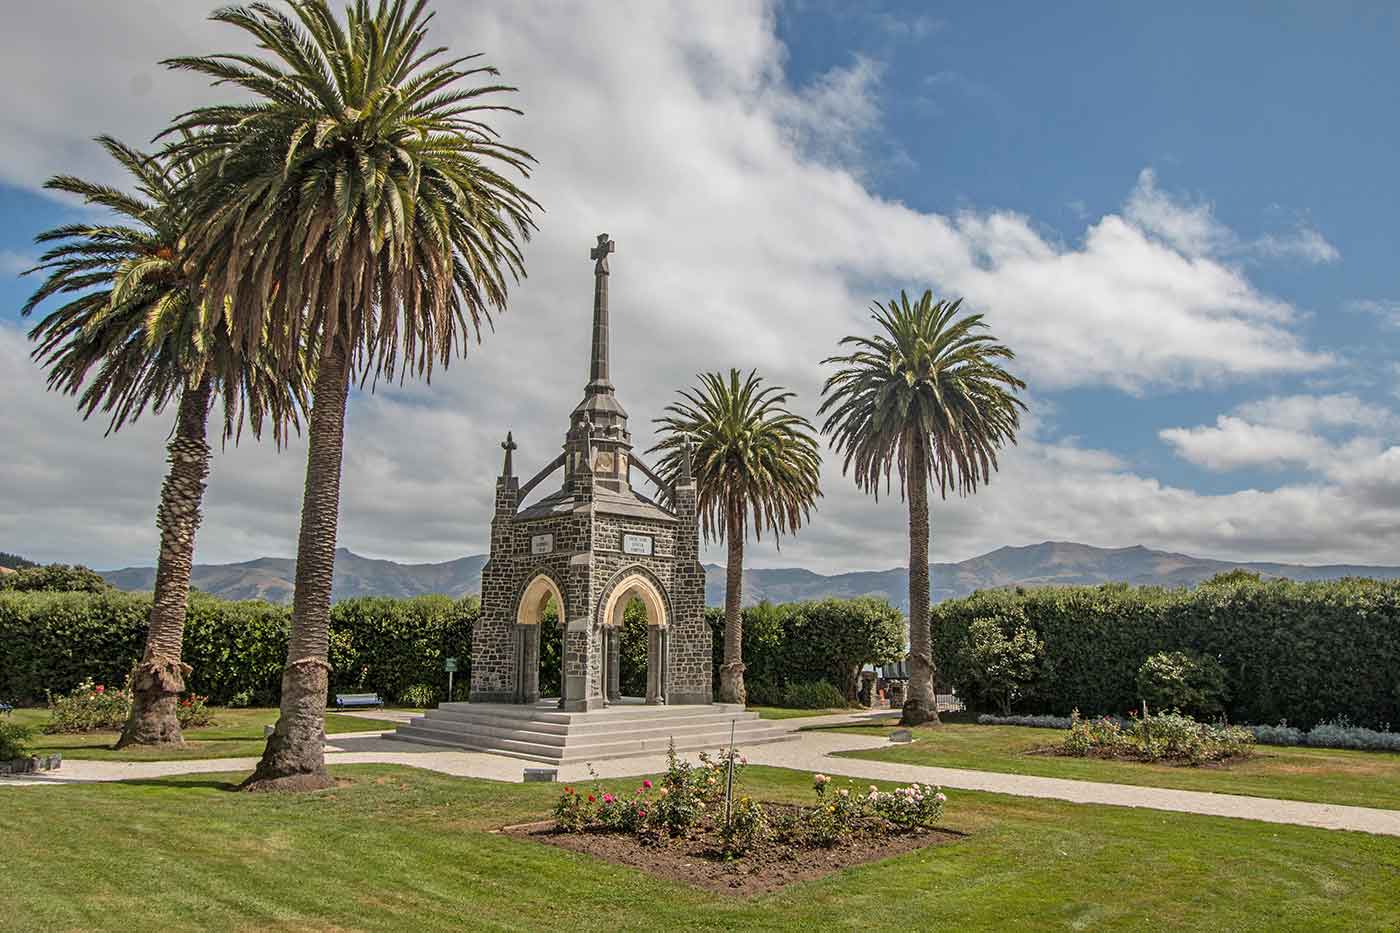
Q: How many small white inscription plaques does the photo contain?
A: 2